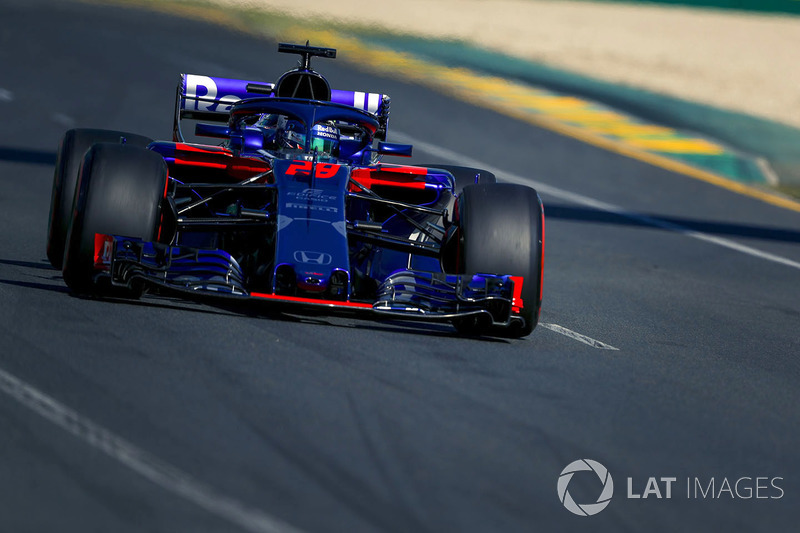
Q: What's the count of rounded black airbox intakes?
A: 1